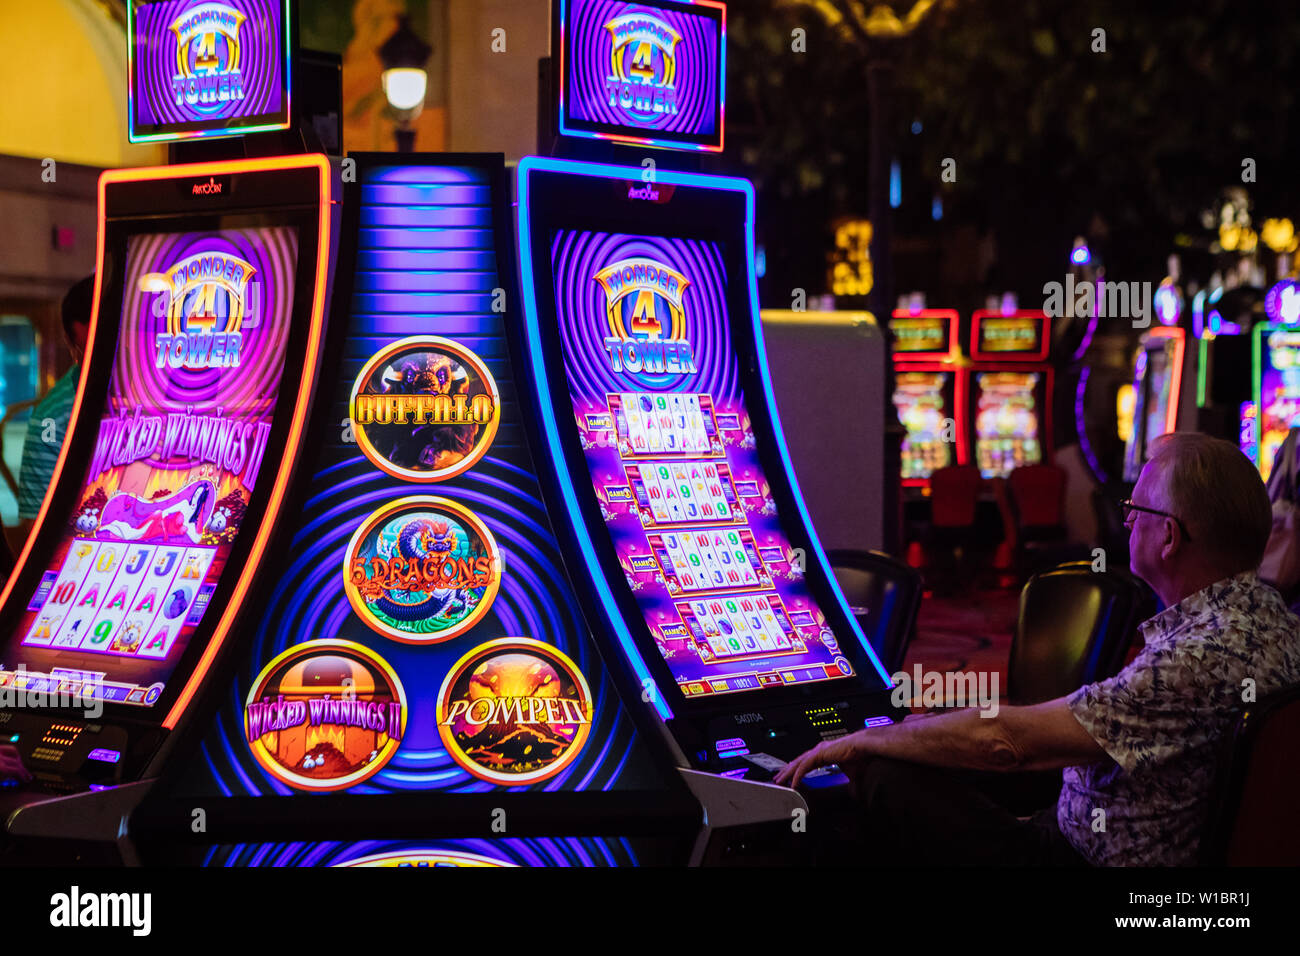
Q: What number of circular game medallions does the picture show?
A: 4